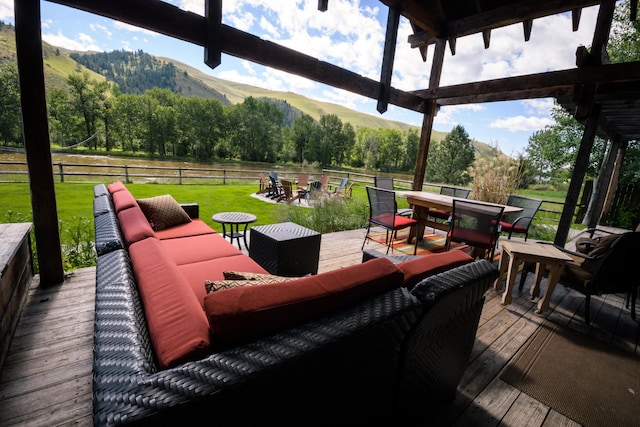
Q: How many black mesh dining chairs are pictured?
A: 5